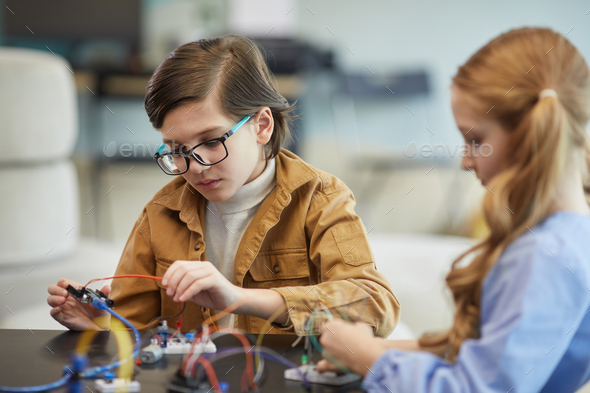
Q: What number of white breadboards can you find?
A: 3